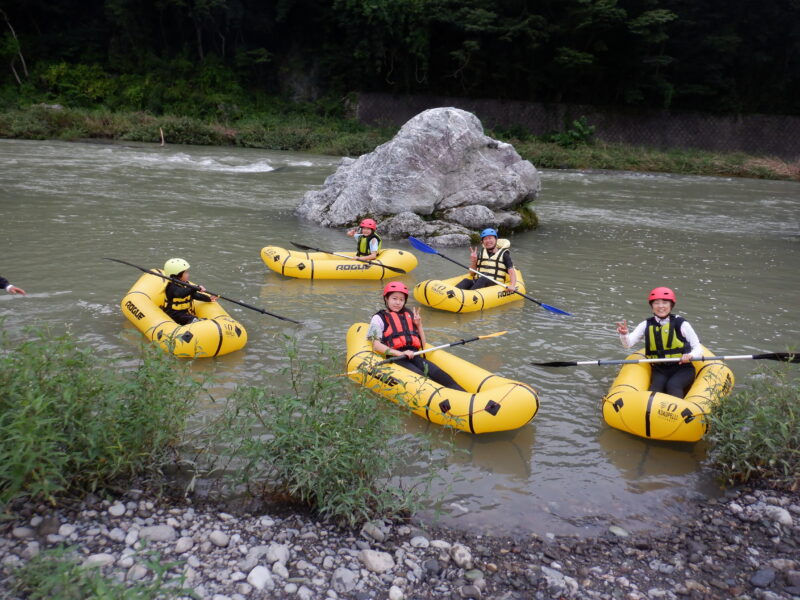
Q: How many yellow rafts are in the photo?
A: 5